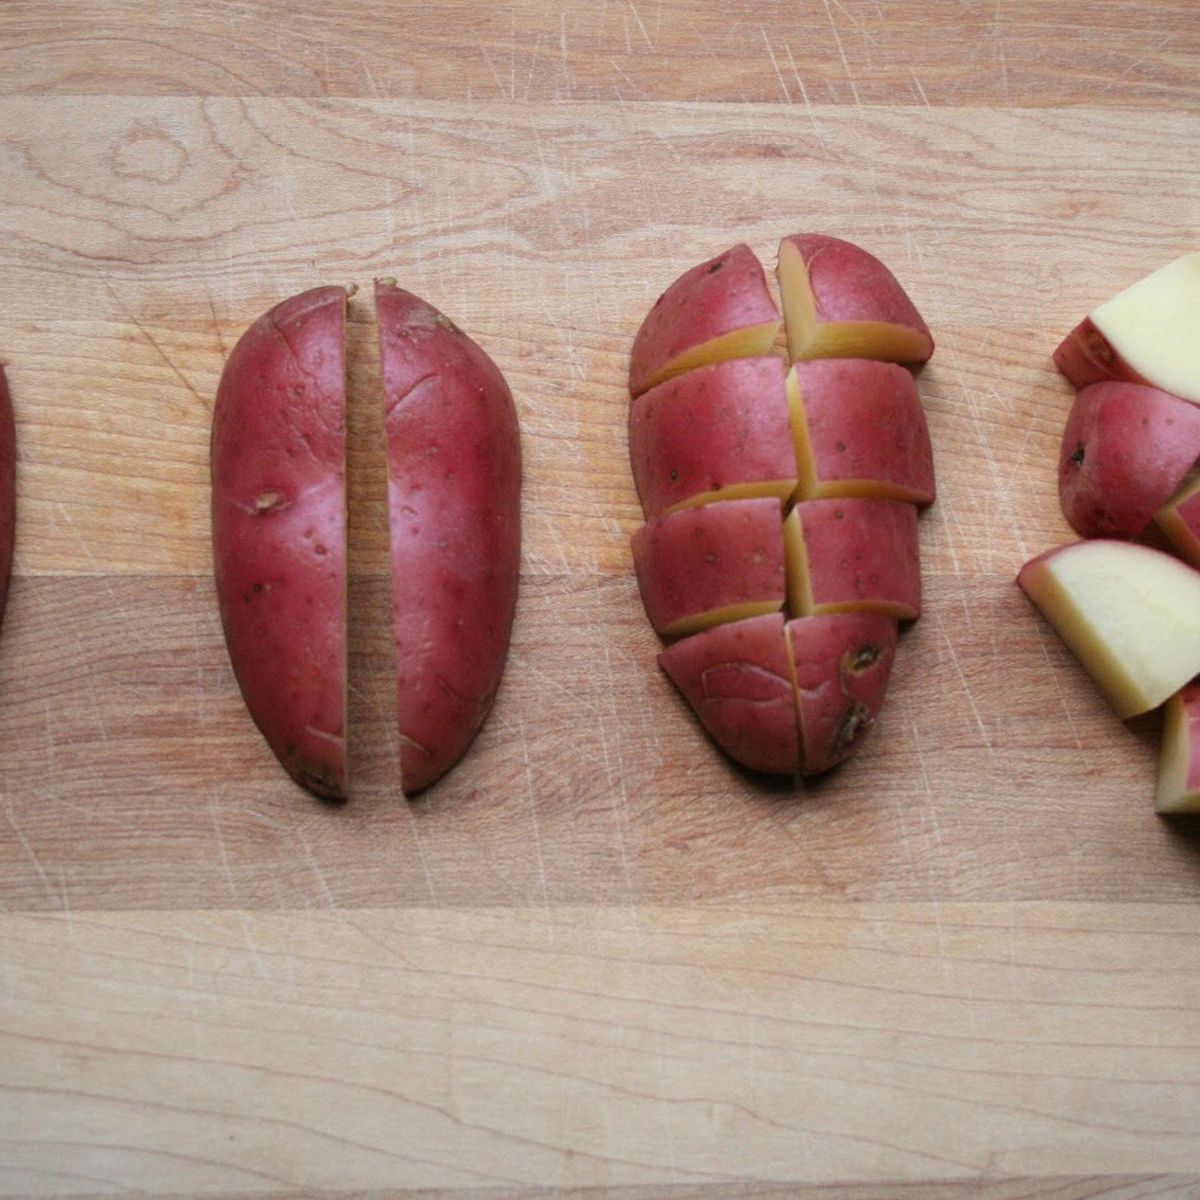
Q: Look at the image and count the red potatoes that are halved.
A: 1